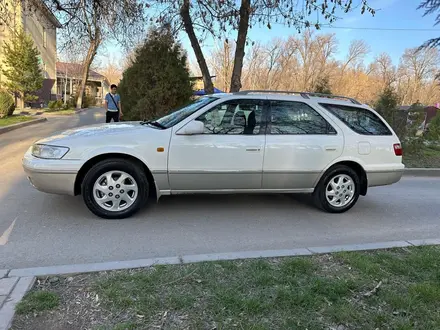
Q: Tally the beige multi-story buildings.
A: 1